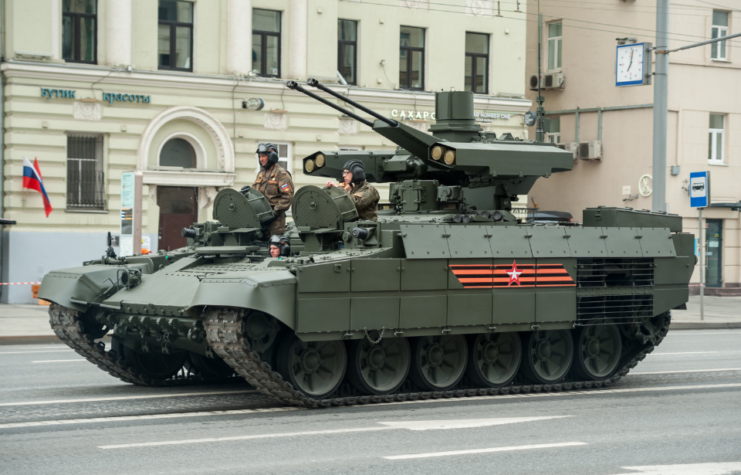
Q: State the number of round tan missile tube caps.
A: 4